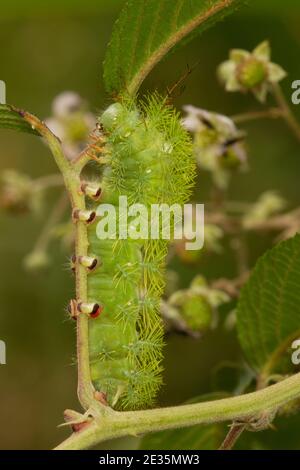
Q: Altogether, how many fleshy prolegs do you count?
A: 4